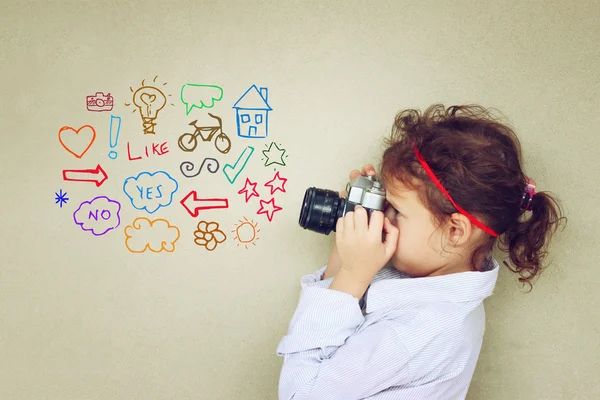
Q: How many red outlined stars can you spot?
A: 3